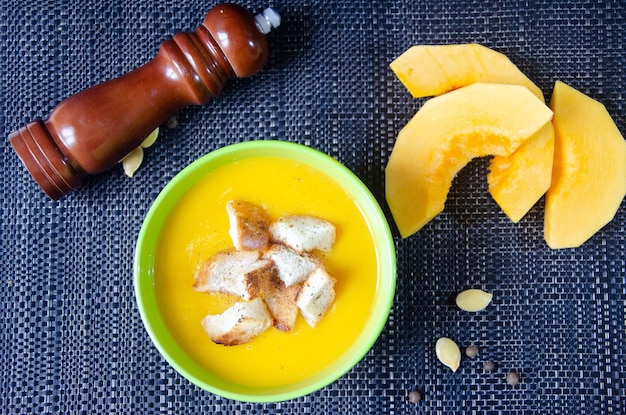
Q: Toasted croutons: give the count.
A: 7